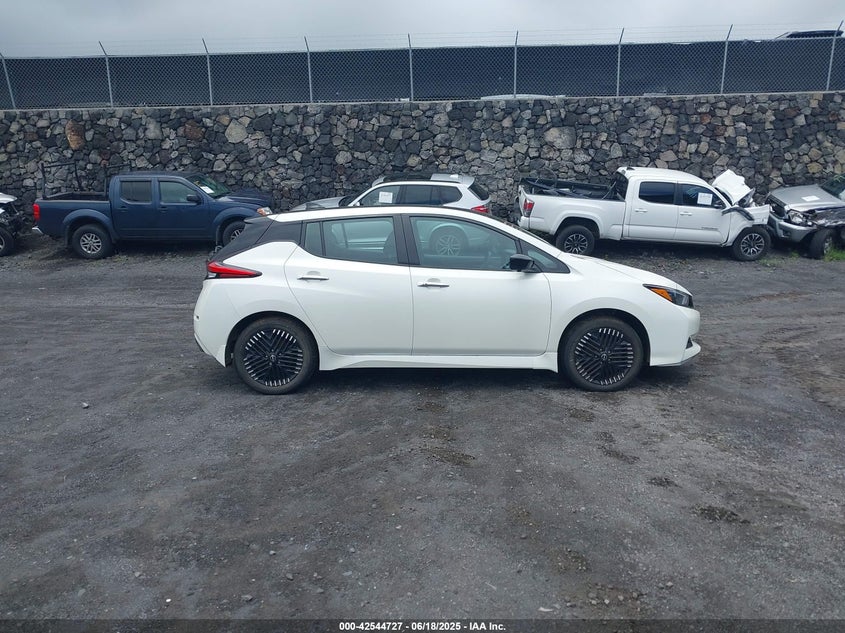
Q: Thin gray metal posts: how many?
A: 9